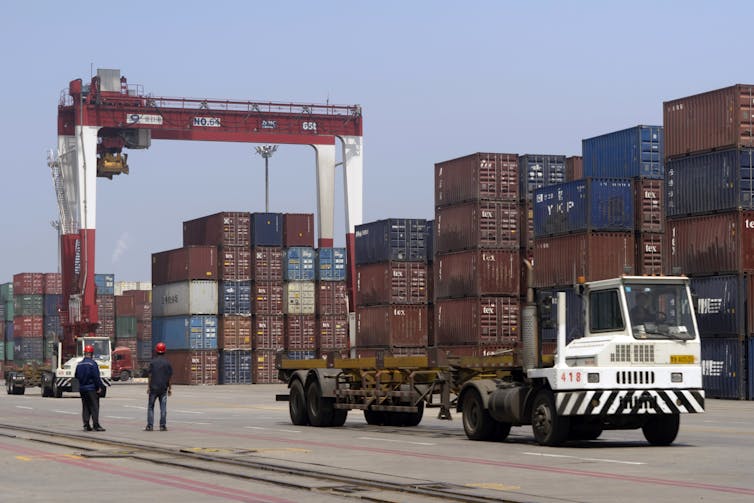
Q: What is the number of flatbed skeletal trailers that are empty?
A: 2